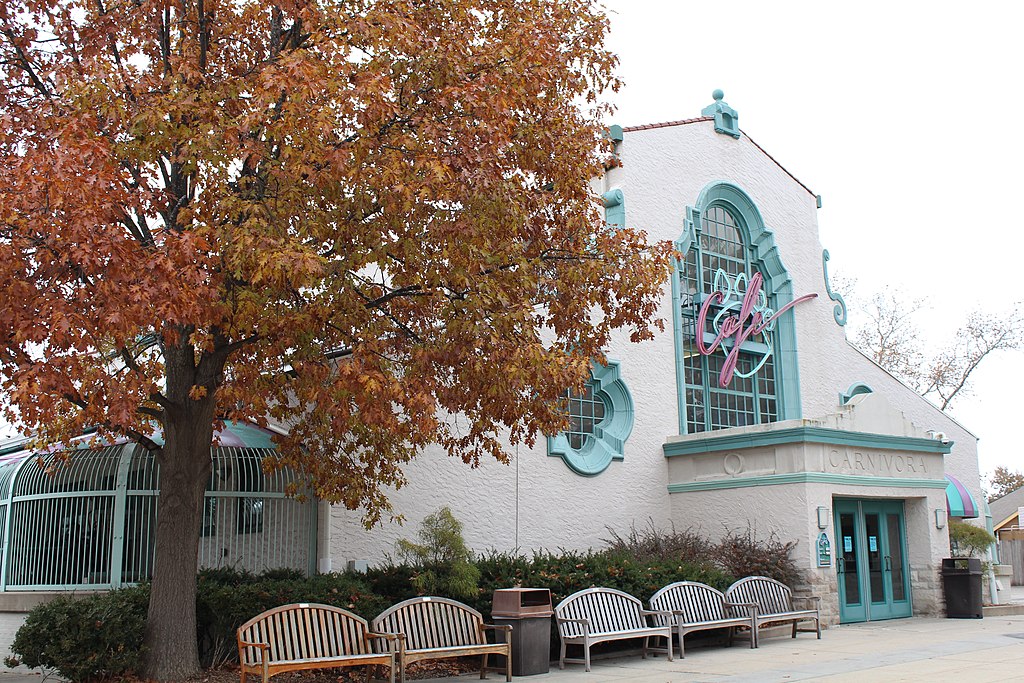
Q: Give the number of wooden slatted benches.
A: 5